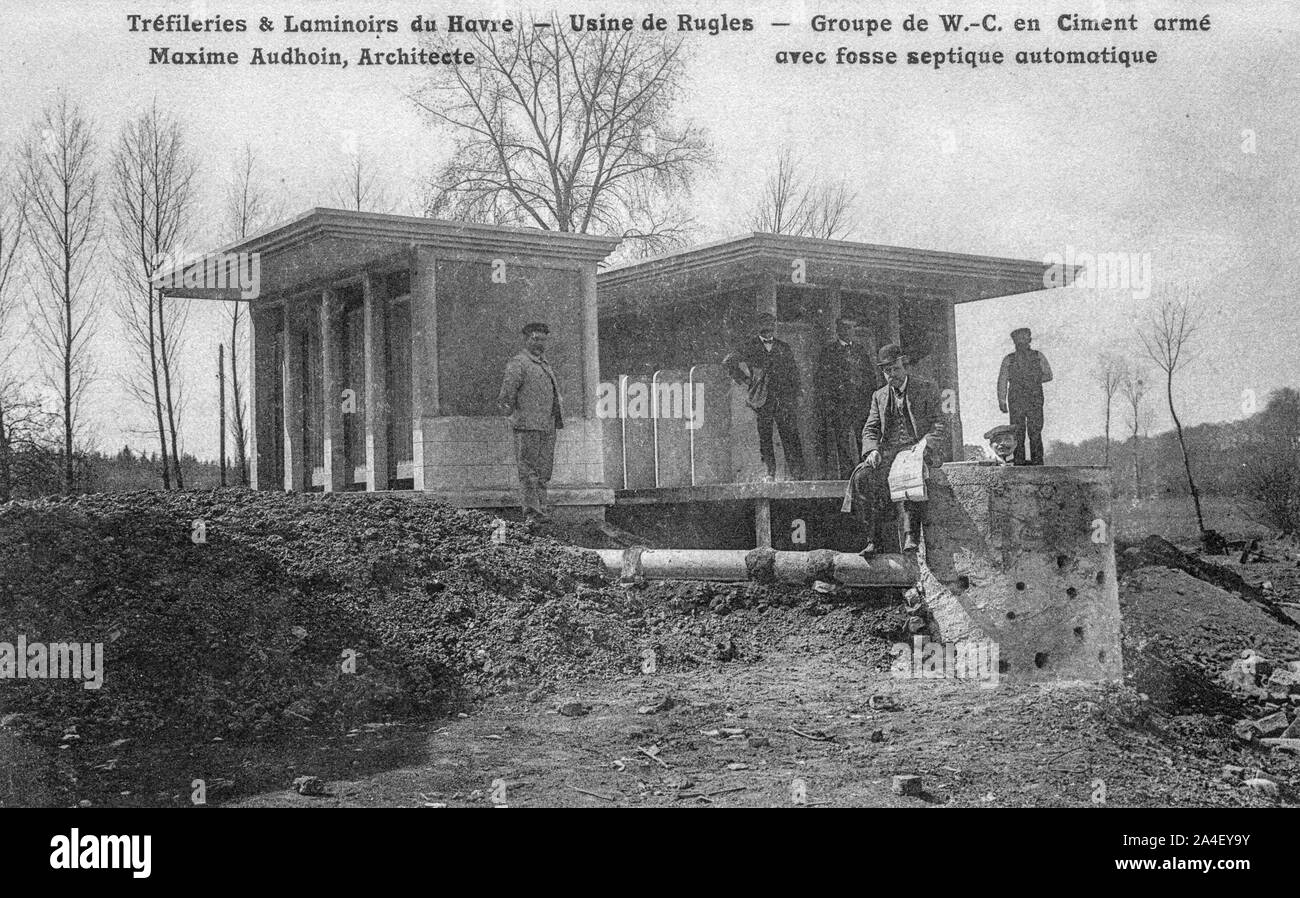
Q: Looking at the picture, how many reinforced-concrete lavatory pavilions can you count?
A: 2